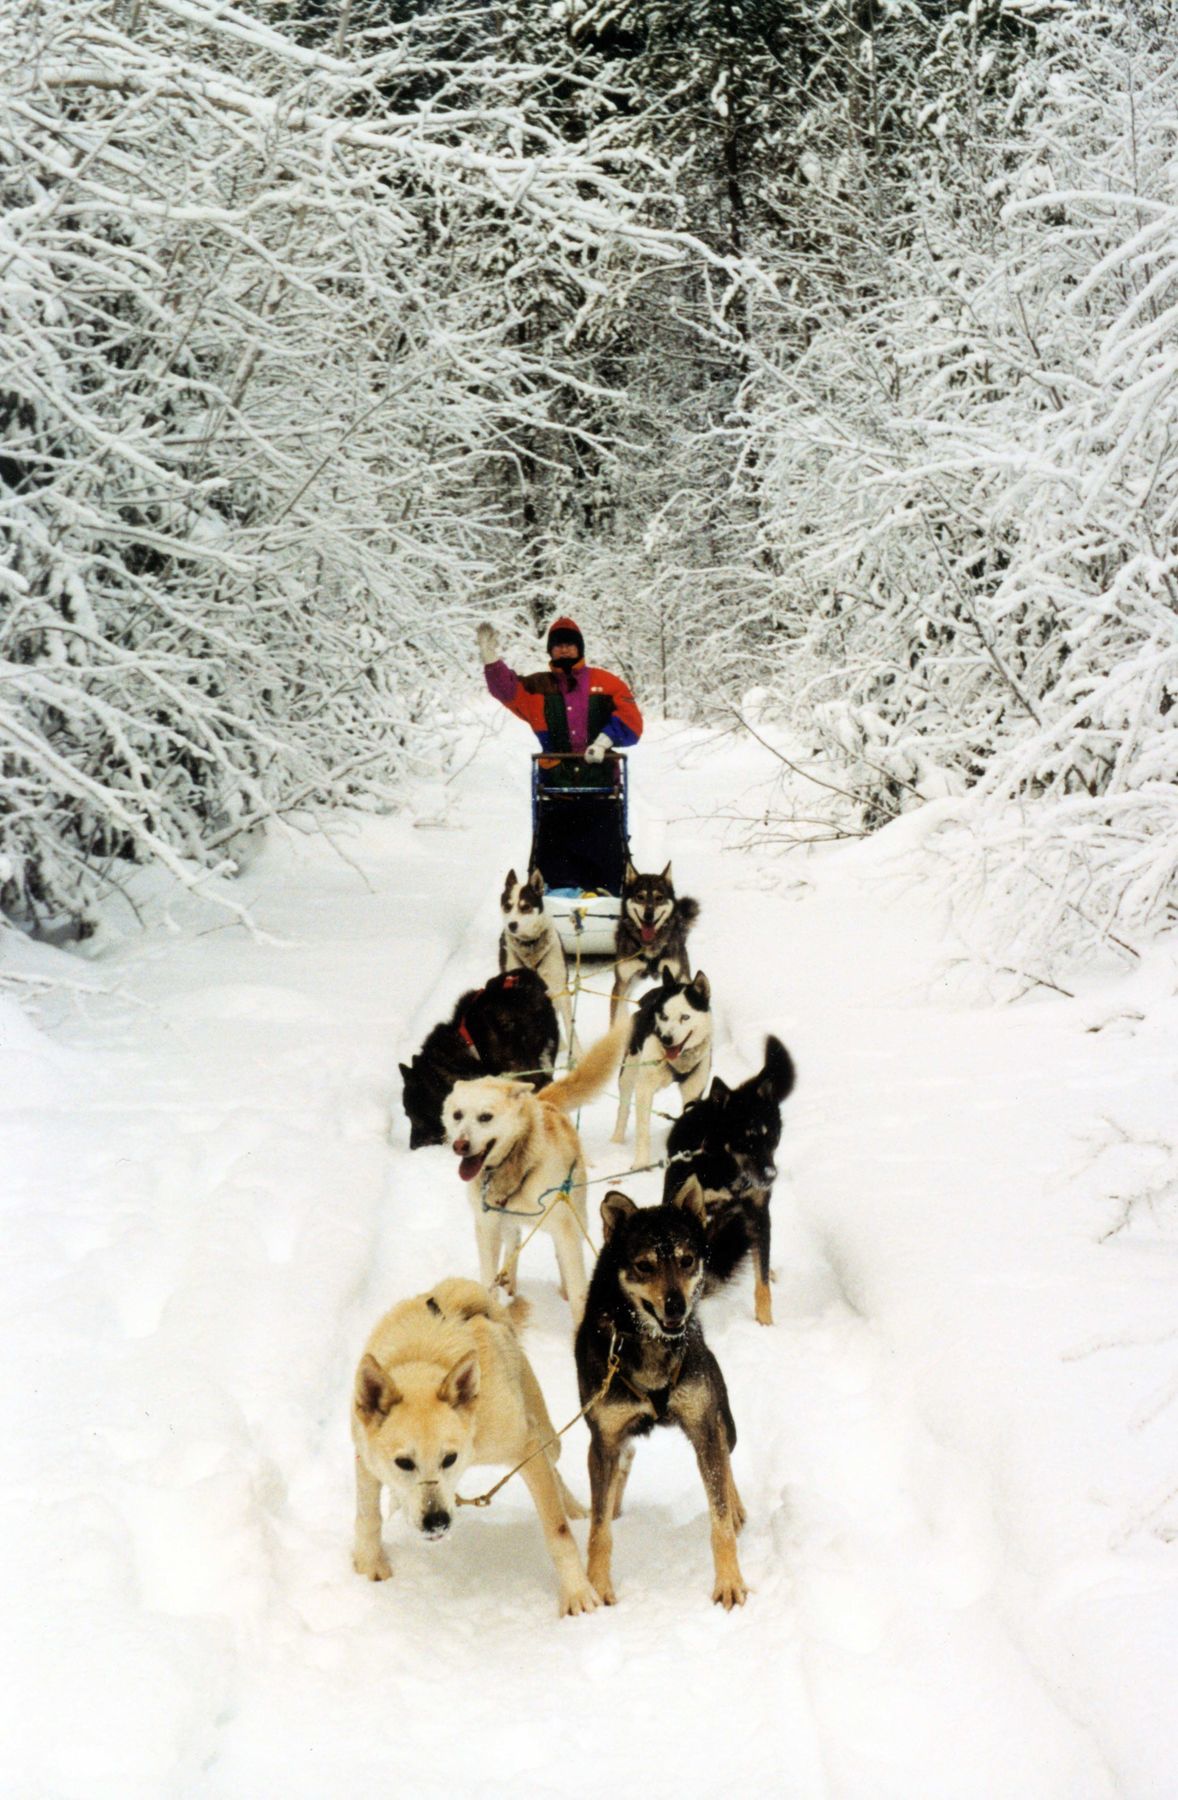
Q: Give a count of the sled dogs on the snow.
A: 8